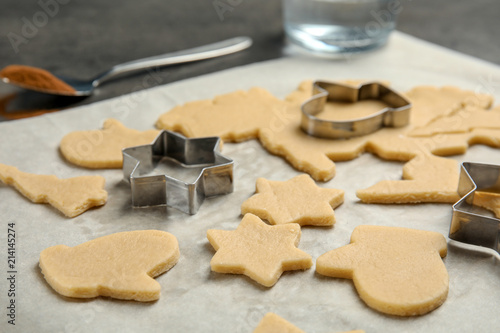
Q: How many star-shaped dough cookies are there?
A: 2